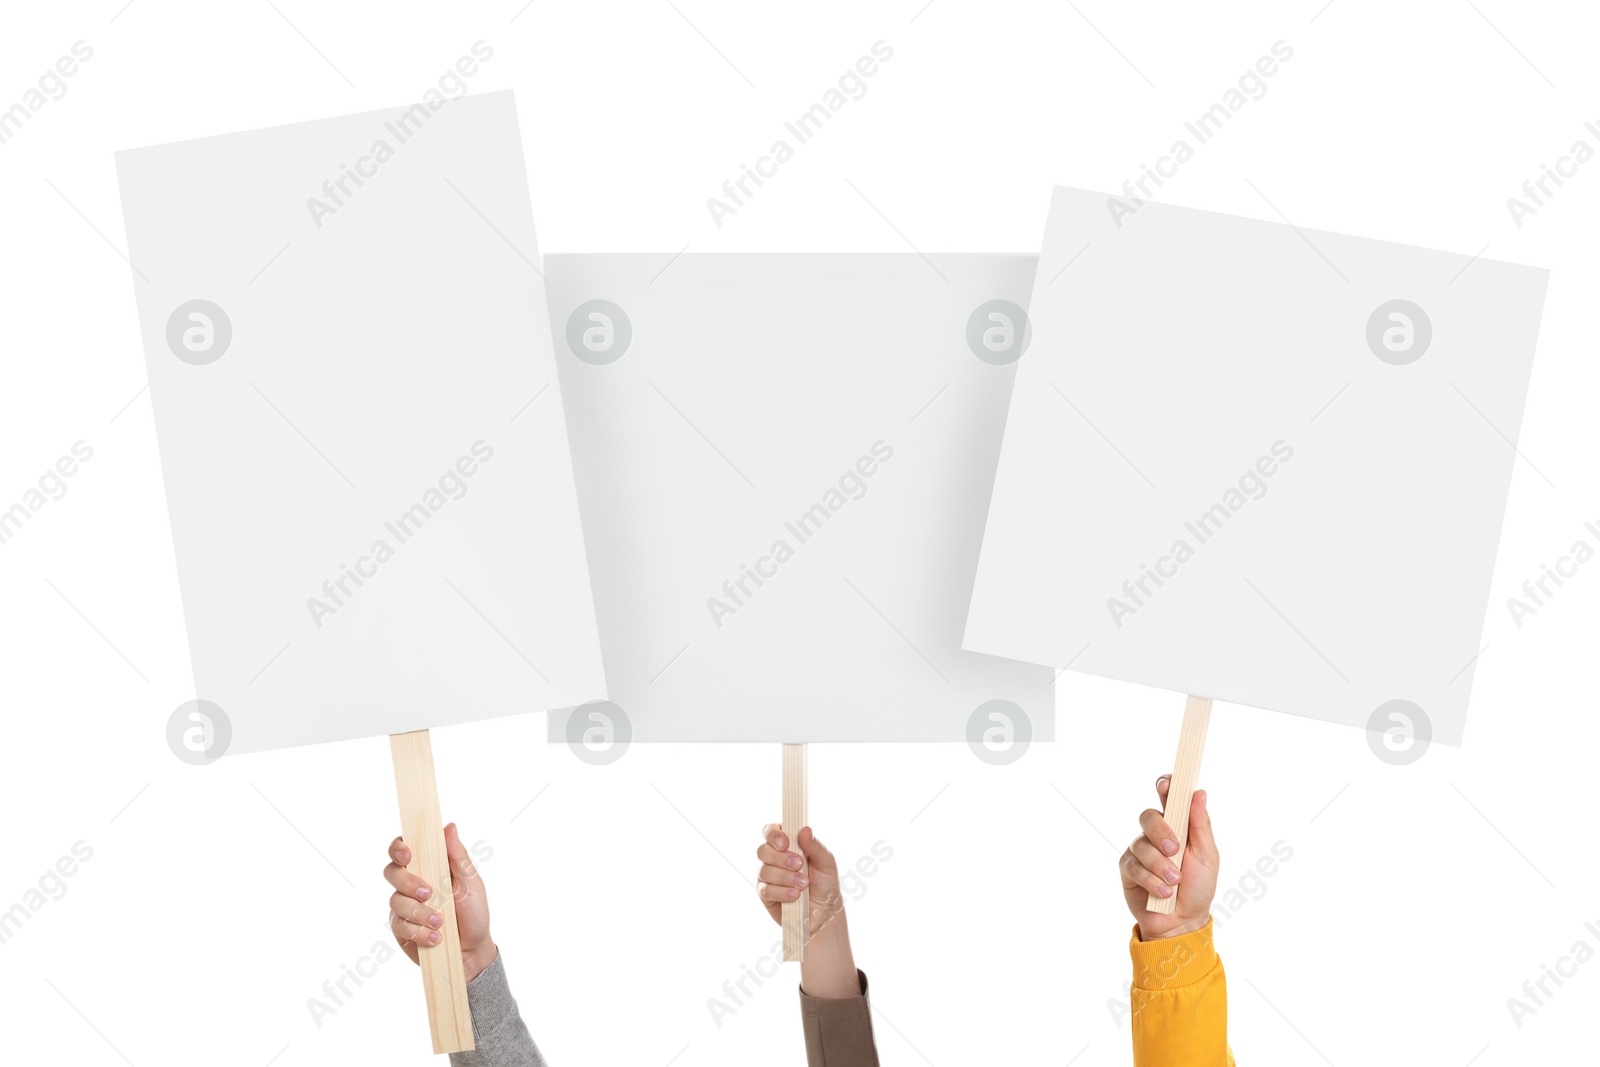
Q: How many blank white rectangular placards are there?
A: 3